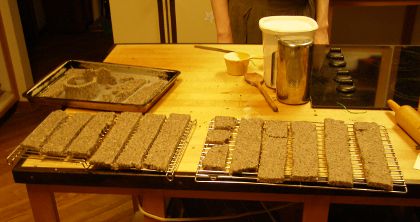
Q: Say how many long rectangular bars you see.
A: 11